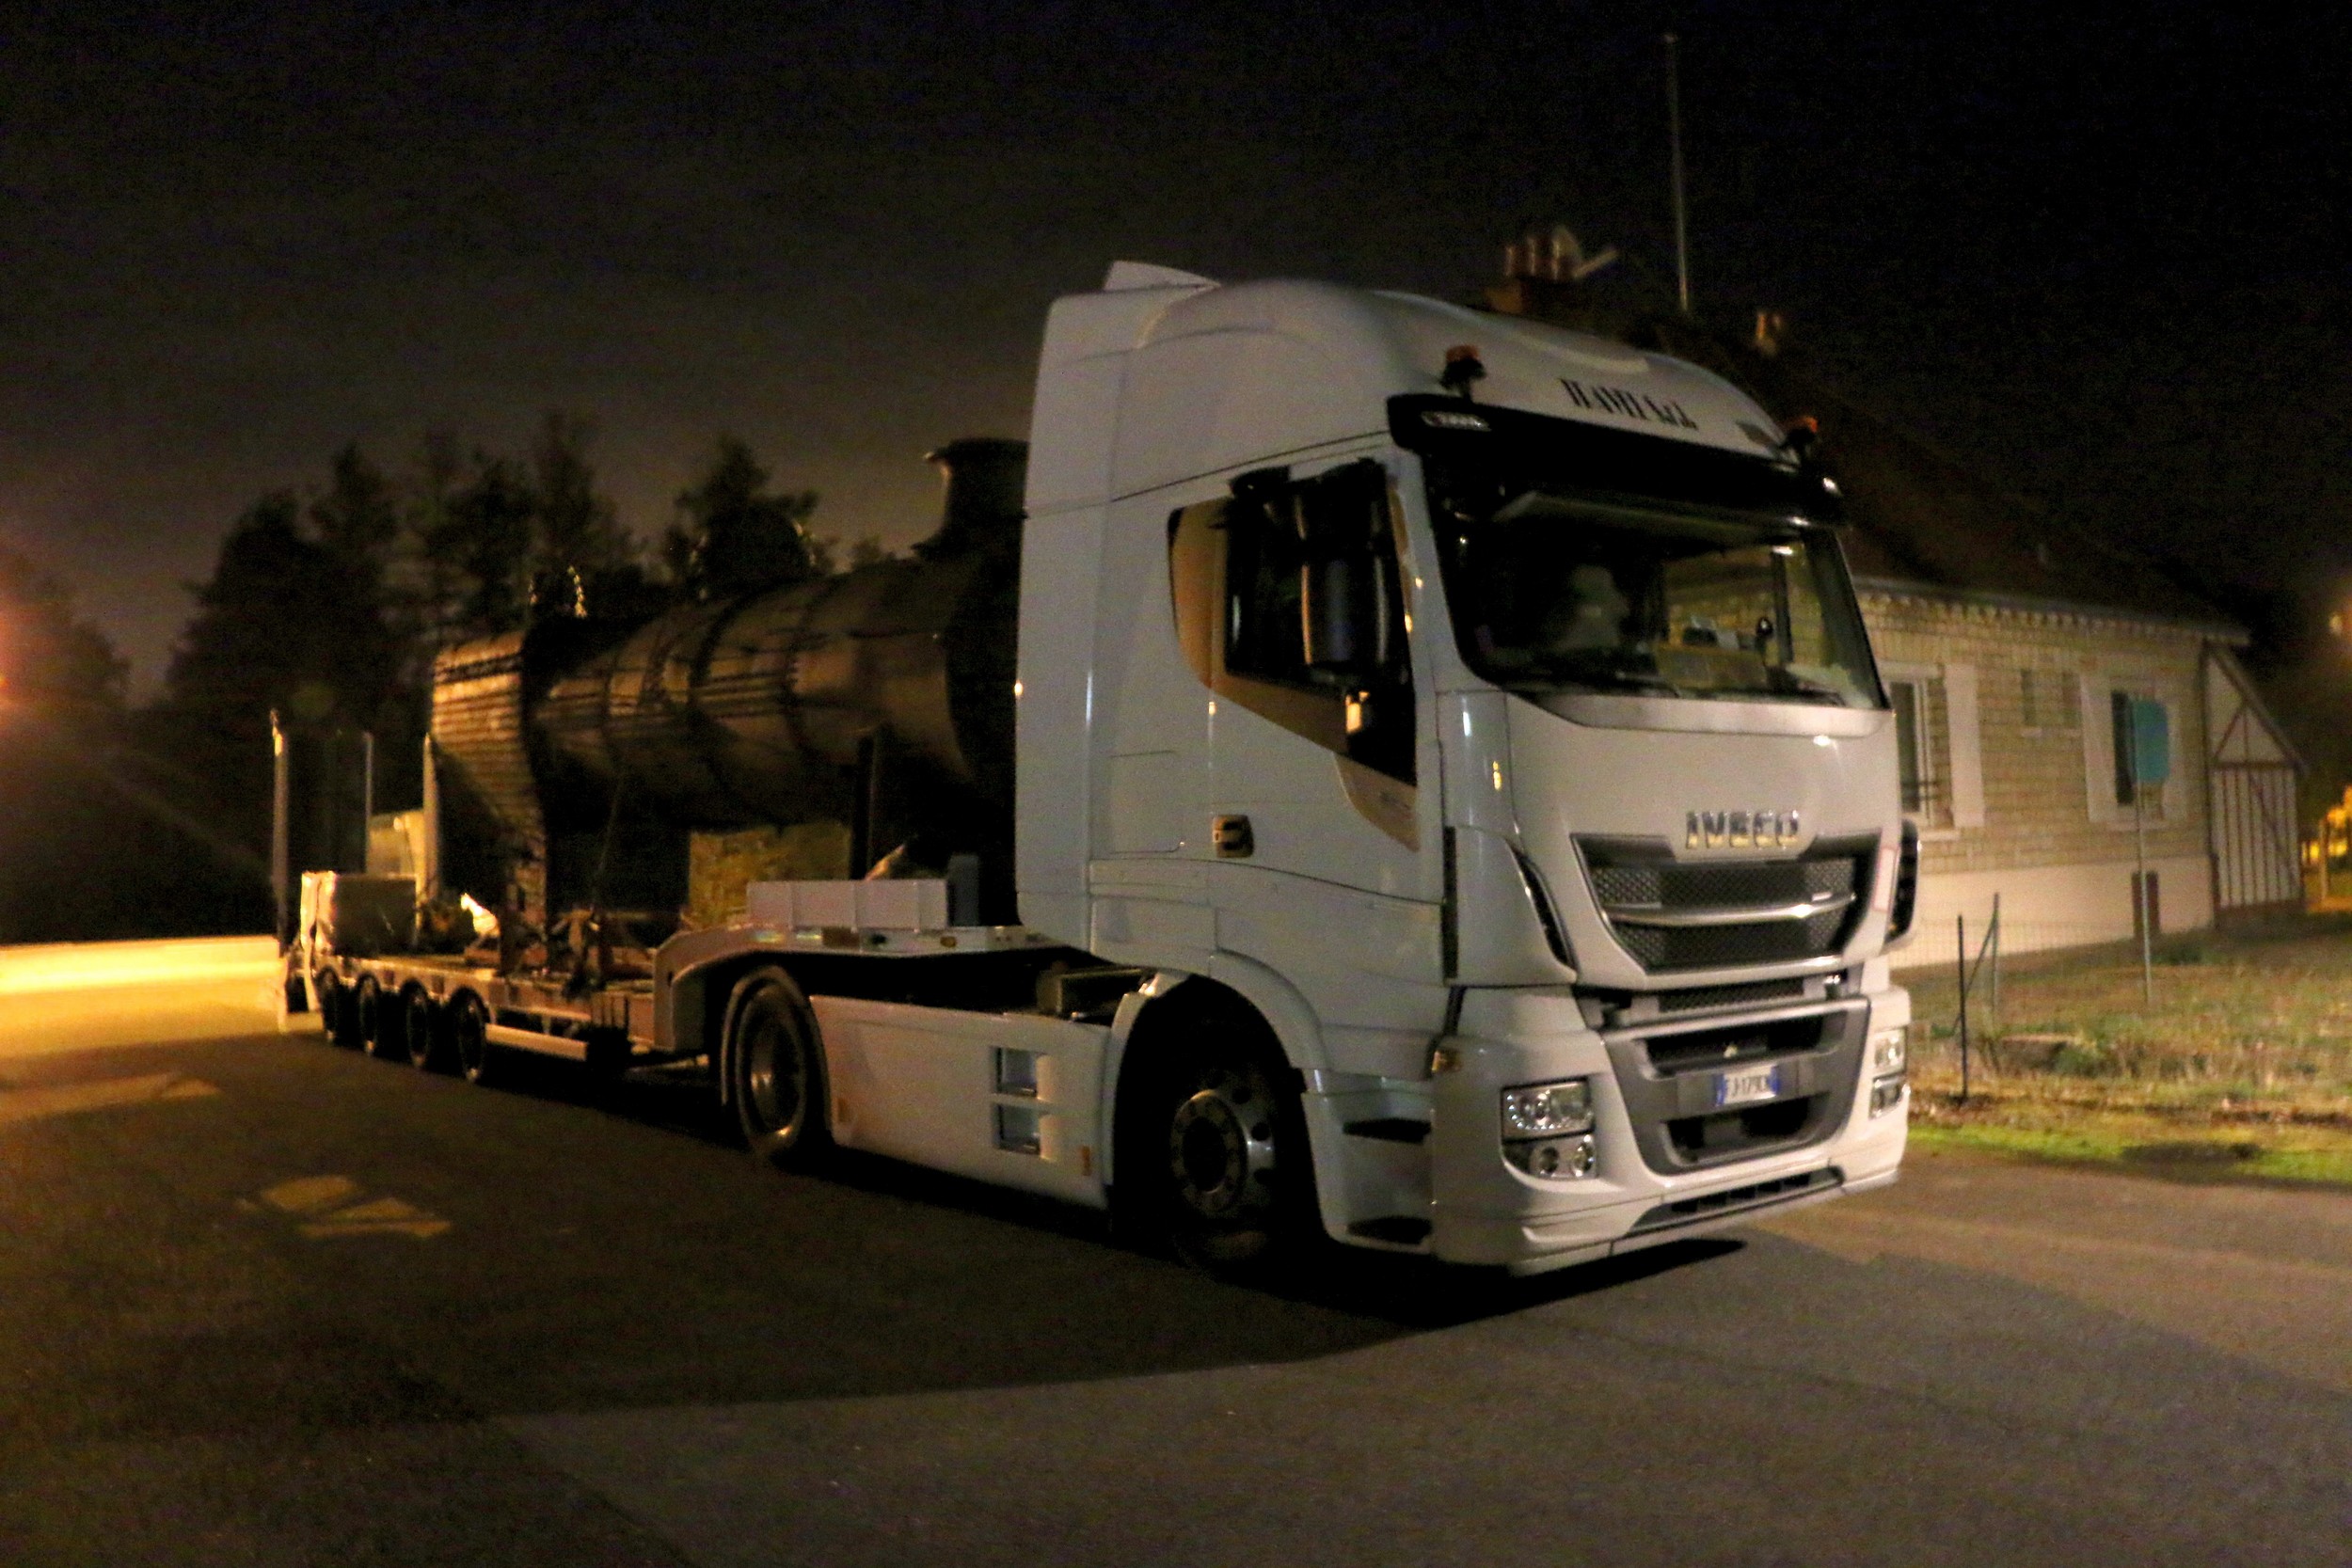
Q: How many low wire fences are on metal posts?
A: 1